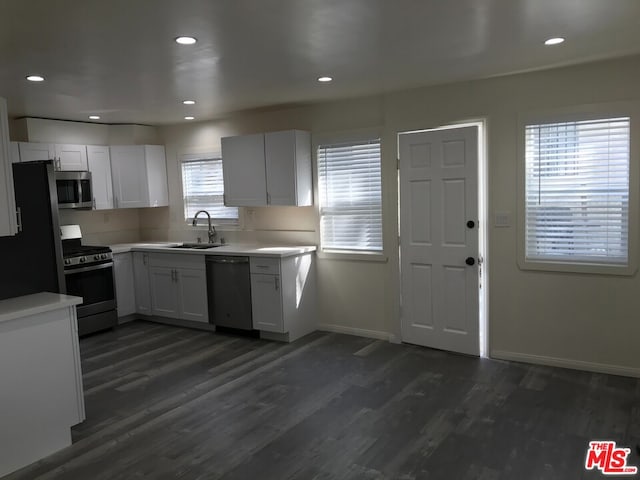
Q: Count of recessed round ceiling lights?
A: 7